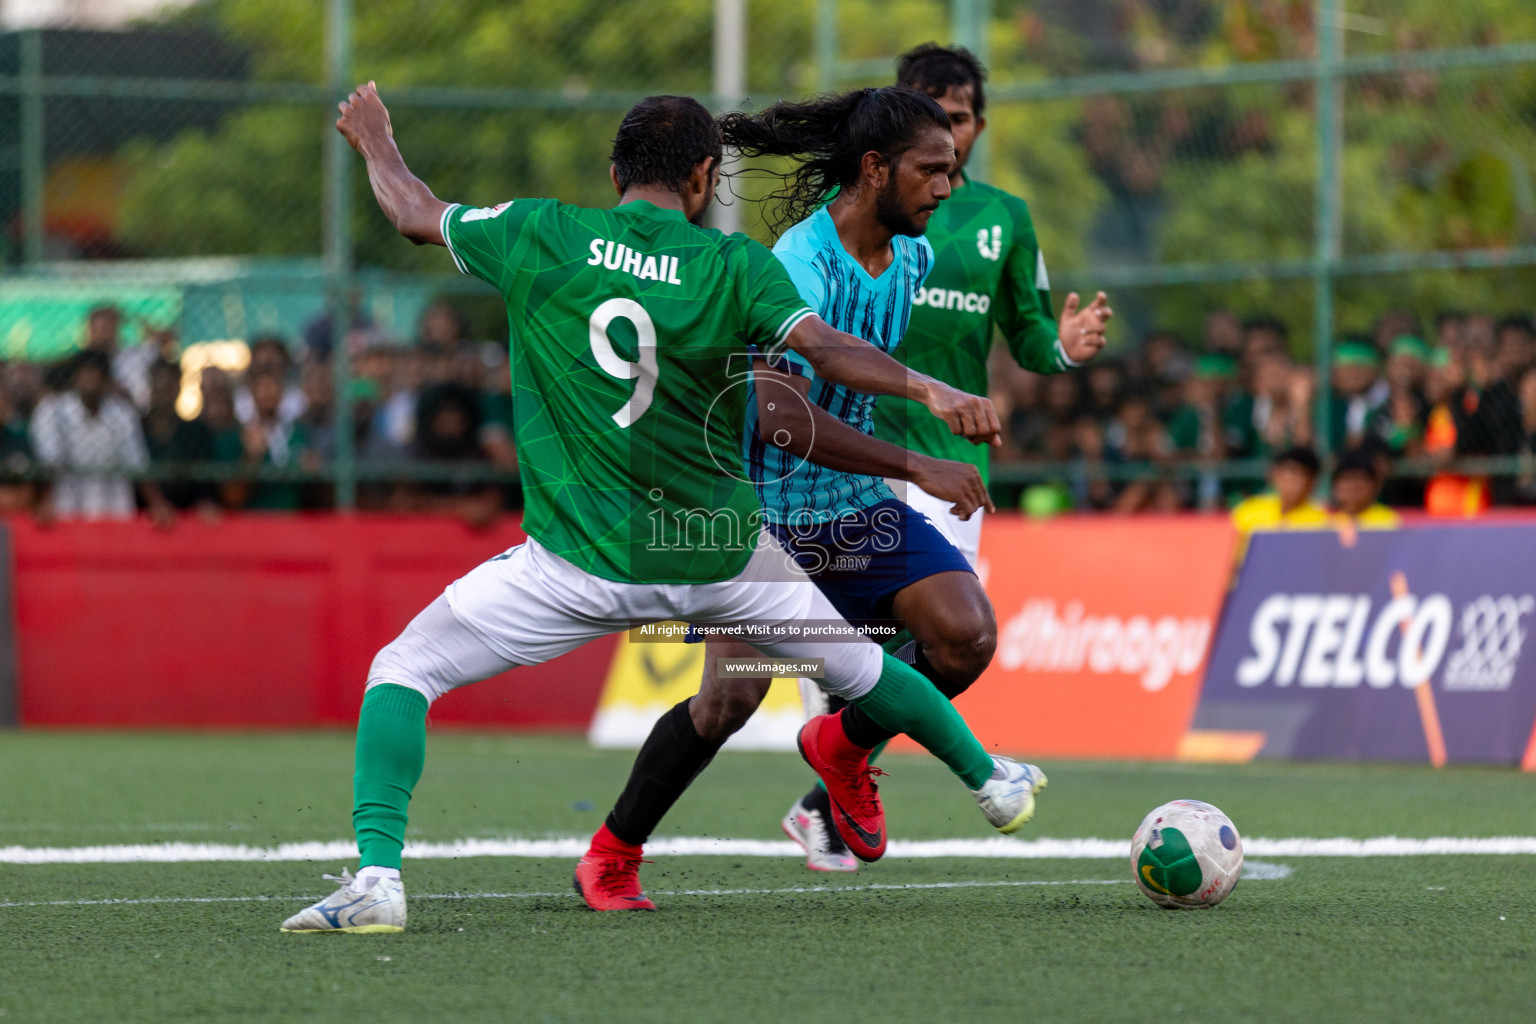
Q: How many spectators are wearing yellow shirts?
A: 2